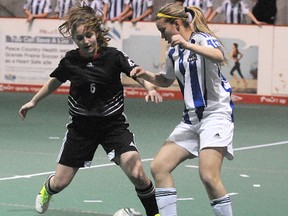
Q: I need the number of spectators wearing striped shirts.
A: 7